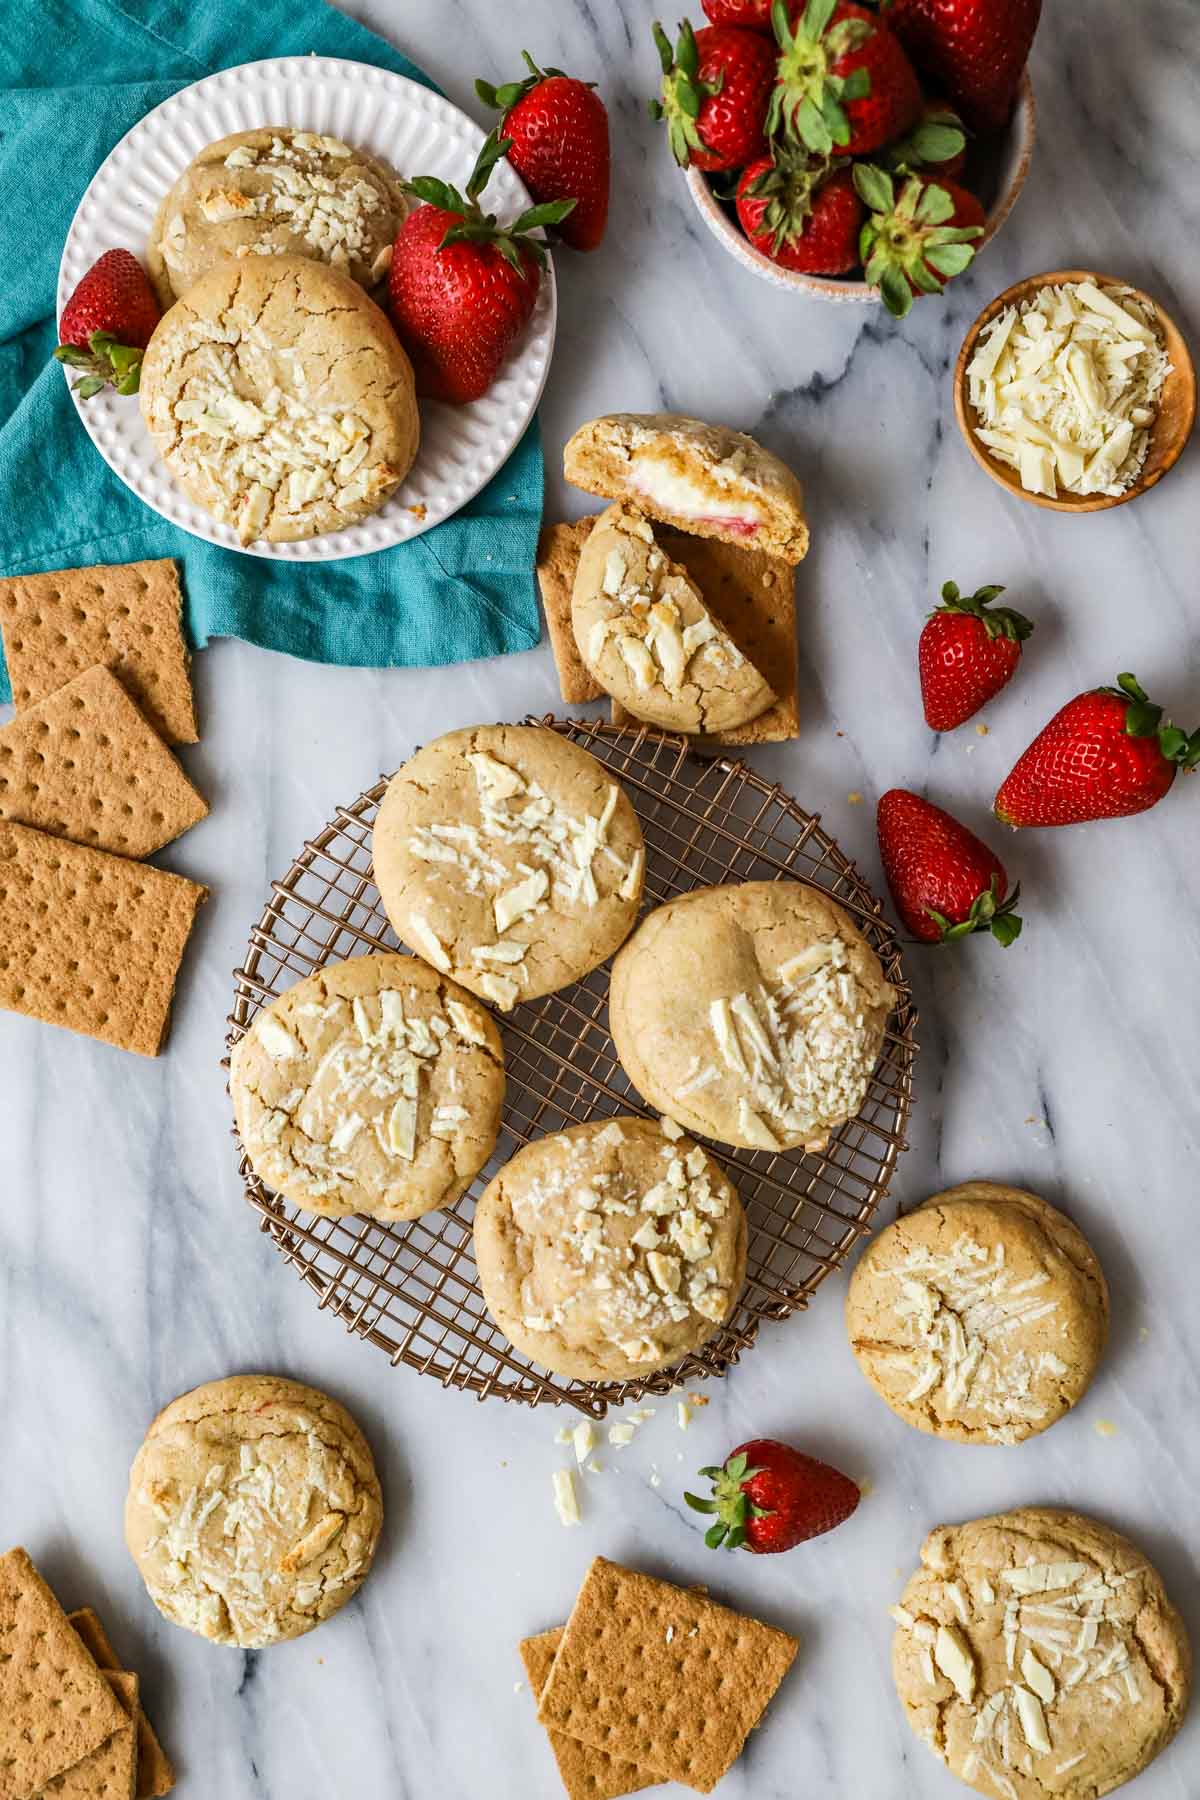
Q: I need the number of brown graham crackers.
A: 10